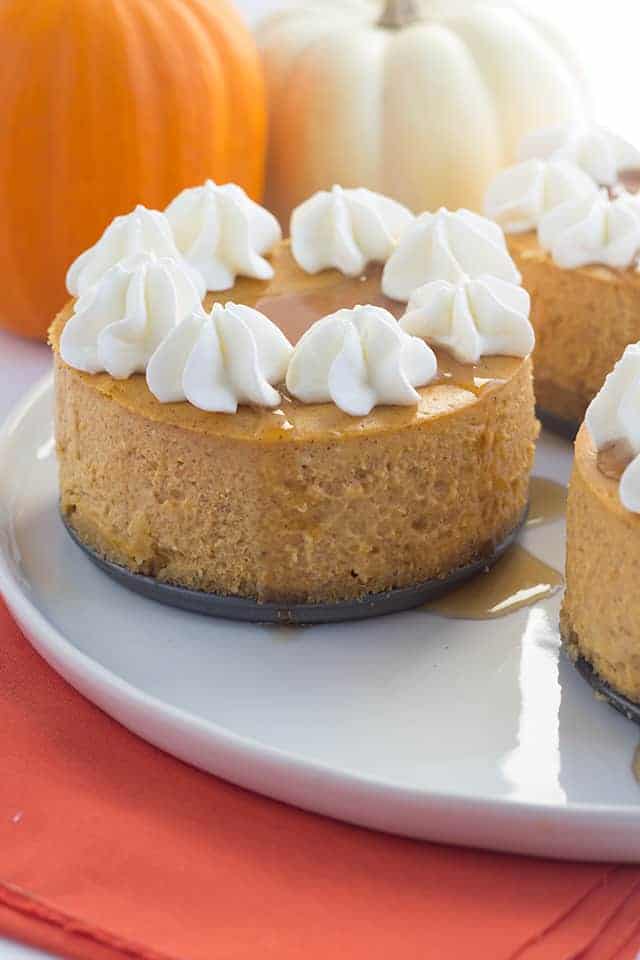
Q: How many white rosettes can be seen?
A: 13